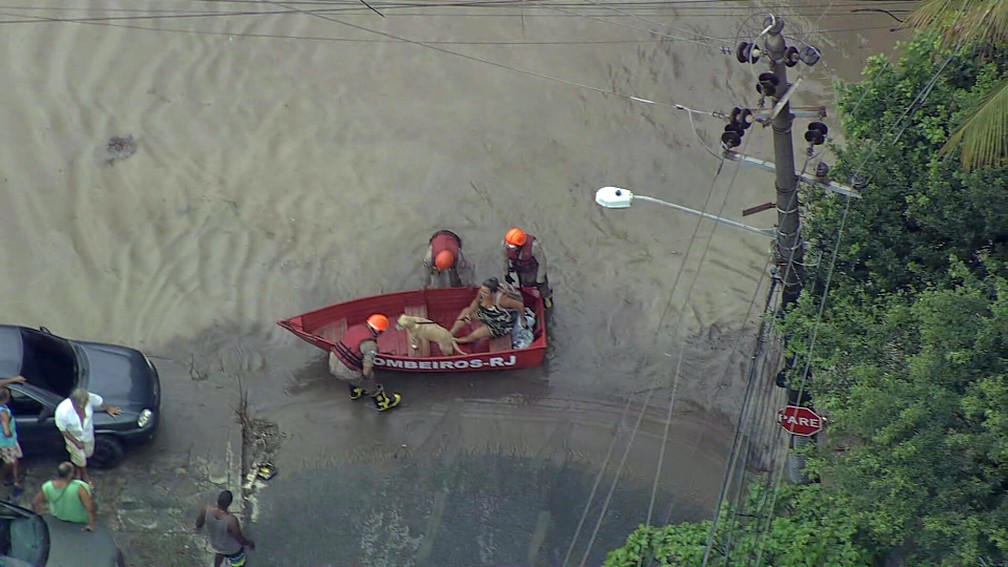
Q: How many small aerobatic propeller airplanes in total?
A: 0